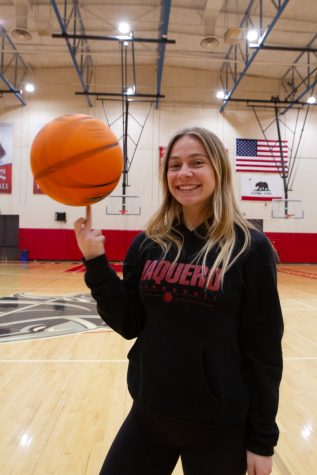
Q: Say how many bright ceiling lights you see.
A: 6